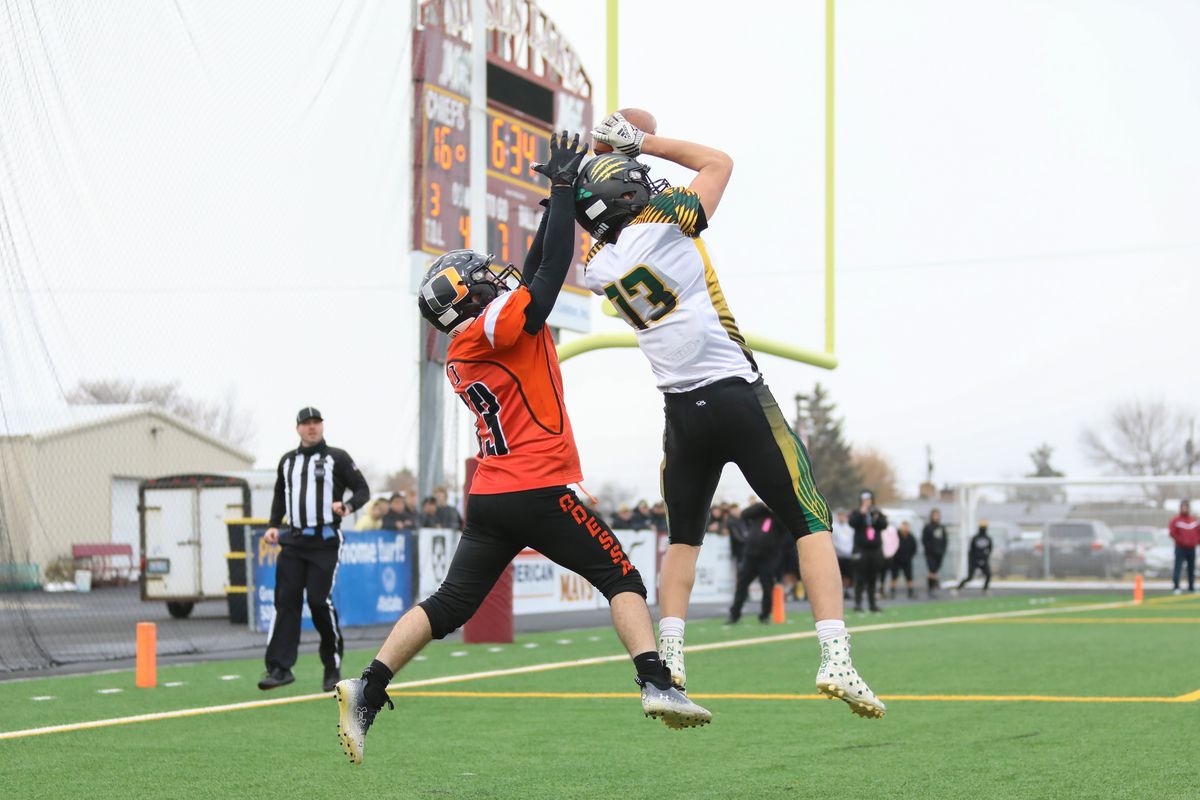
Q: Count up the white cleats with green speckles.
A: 2